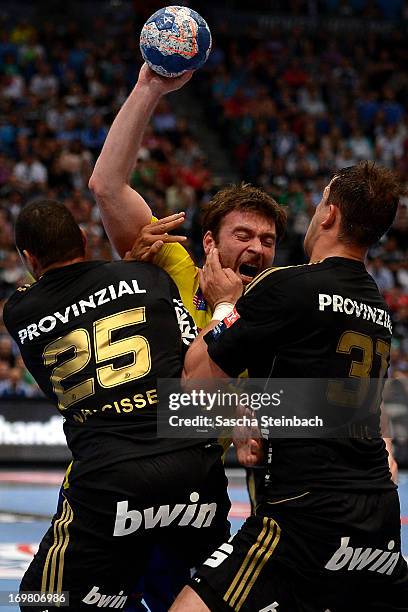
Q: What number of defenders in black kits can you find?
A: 2